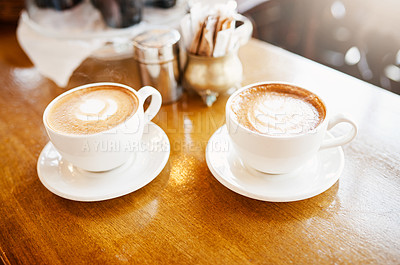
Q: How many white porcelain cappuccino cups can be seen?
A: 2